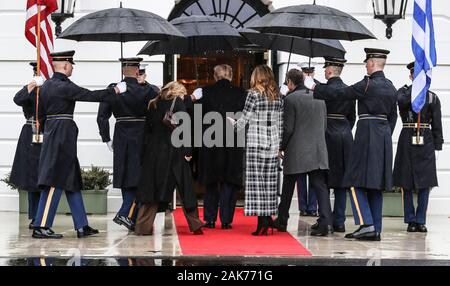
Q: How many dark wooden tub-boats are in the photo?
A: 0